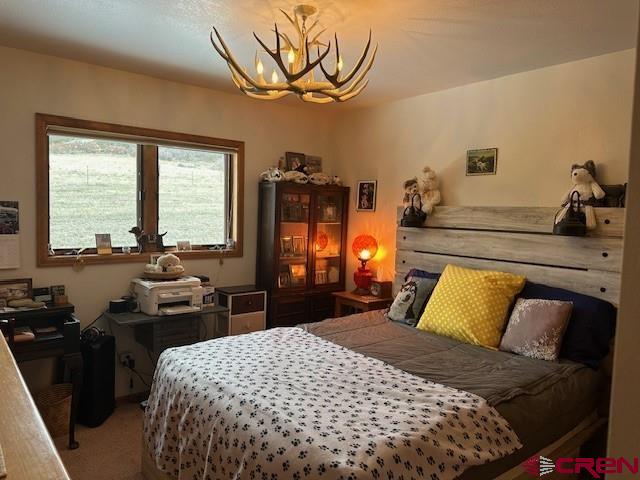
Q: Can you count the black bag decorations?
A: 2